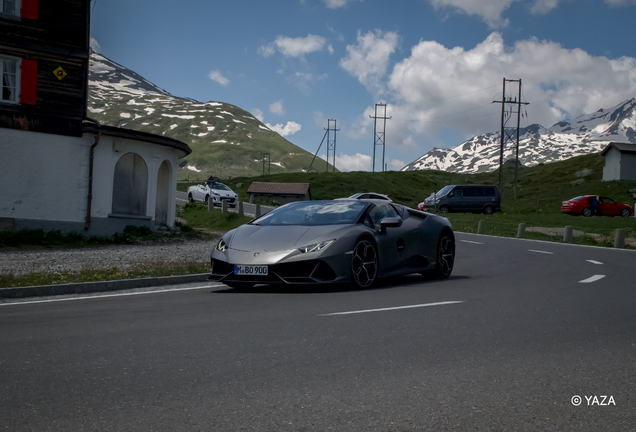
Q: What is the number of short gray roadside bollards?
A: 8